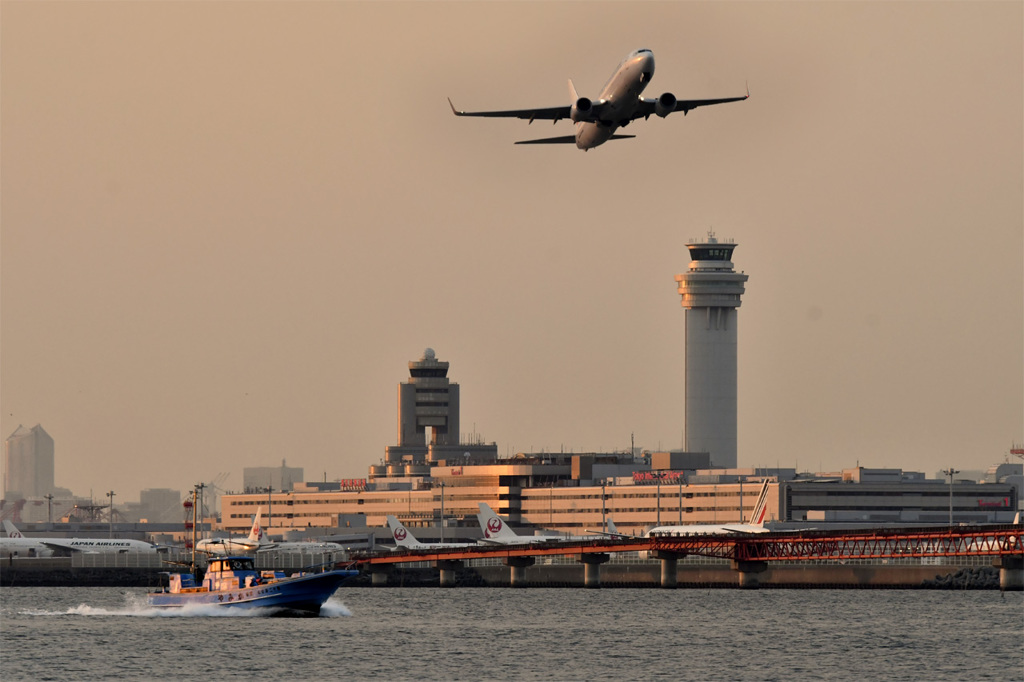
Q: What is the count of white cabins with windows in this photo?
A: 1